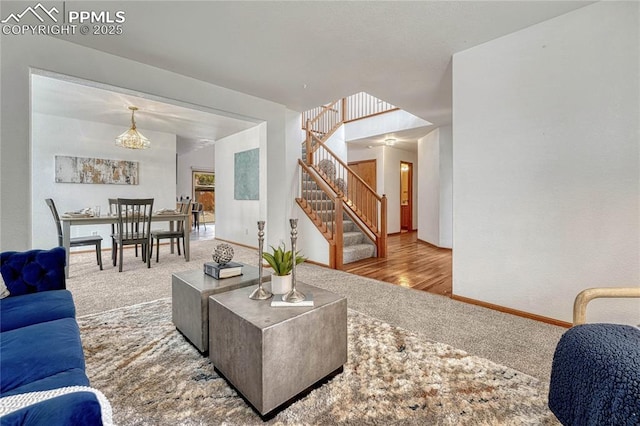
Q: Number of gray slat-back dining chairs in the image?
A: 4